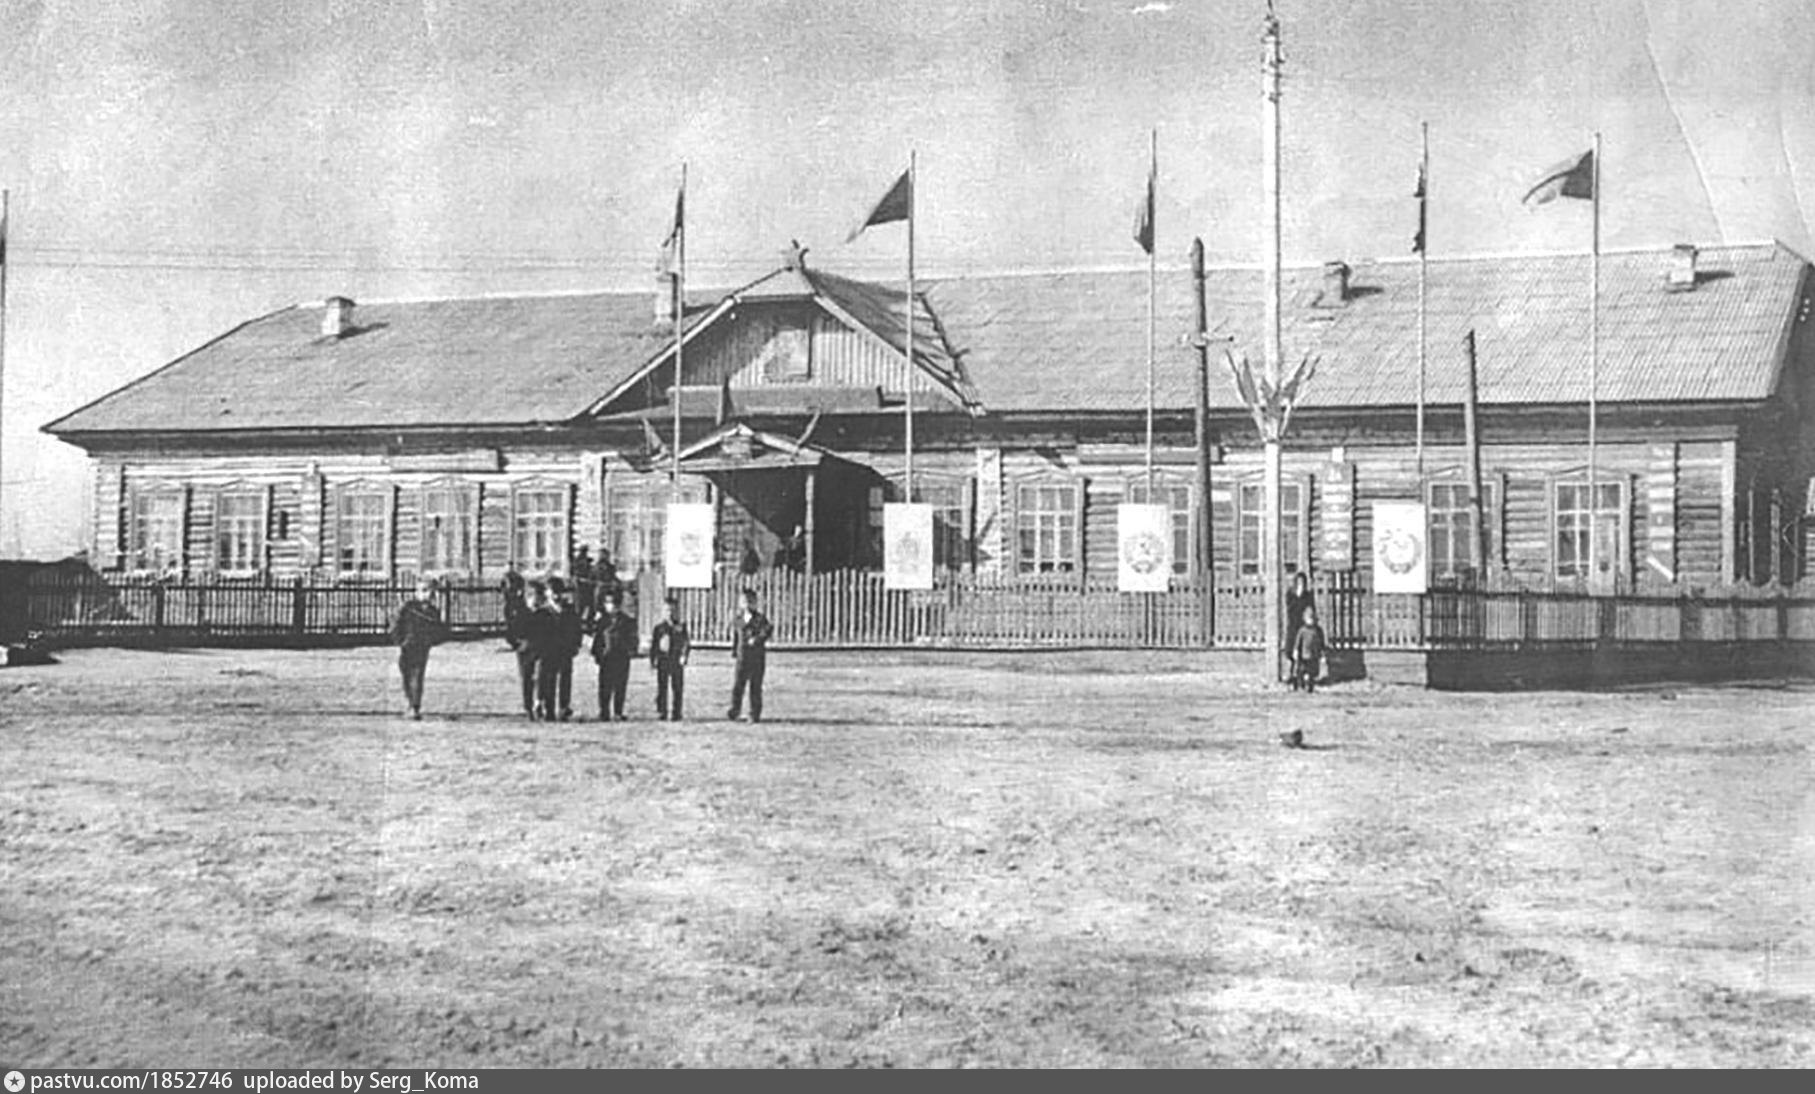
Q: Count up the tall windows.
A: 12